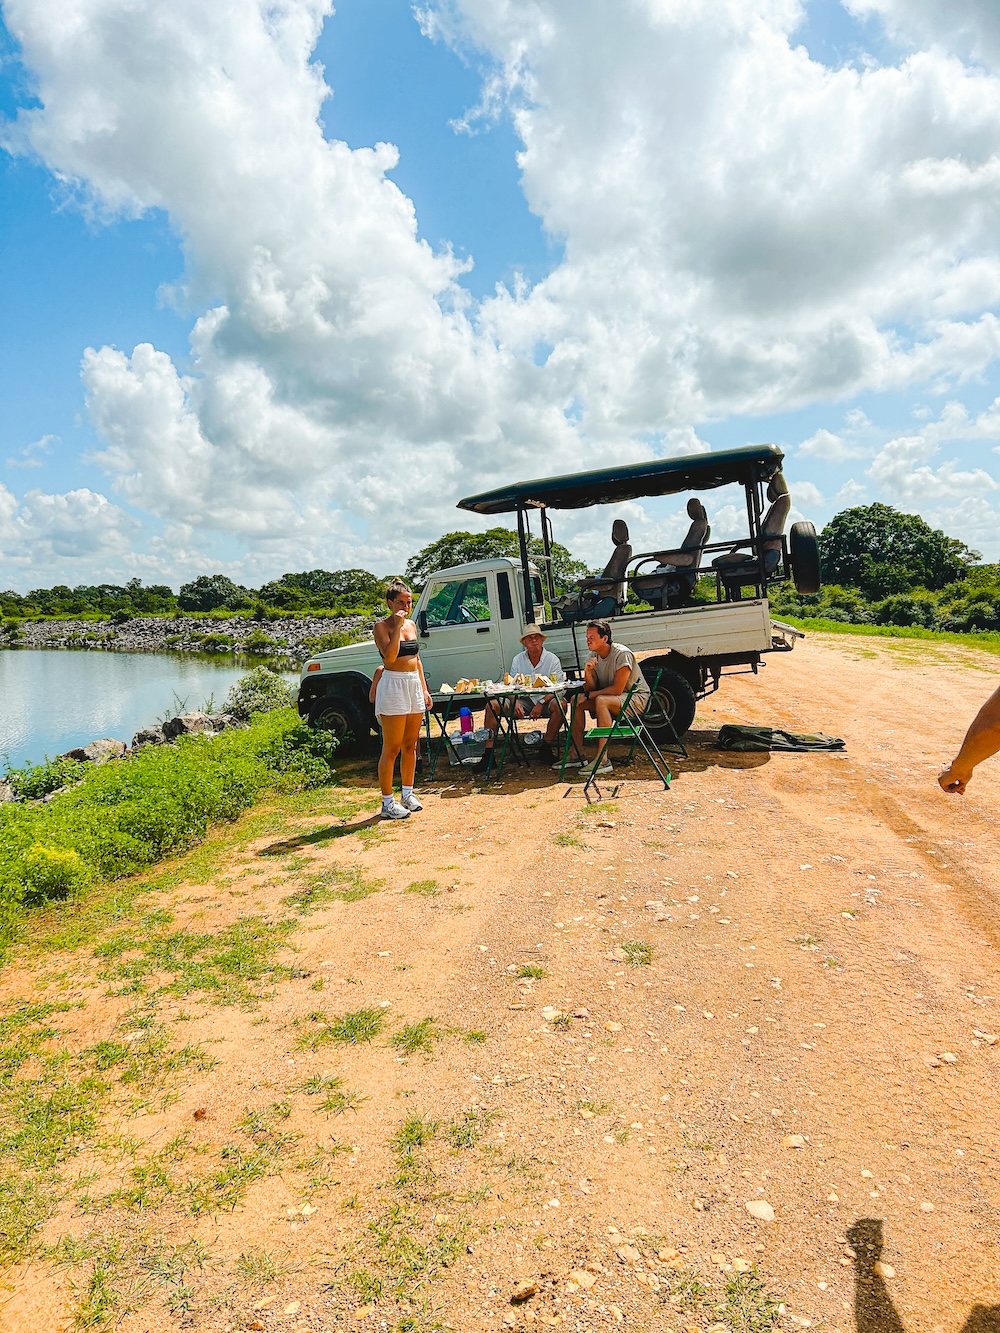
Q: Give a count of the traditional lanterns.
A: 0